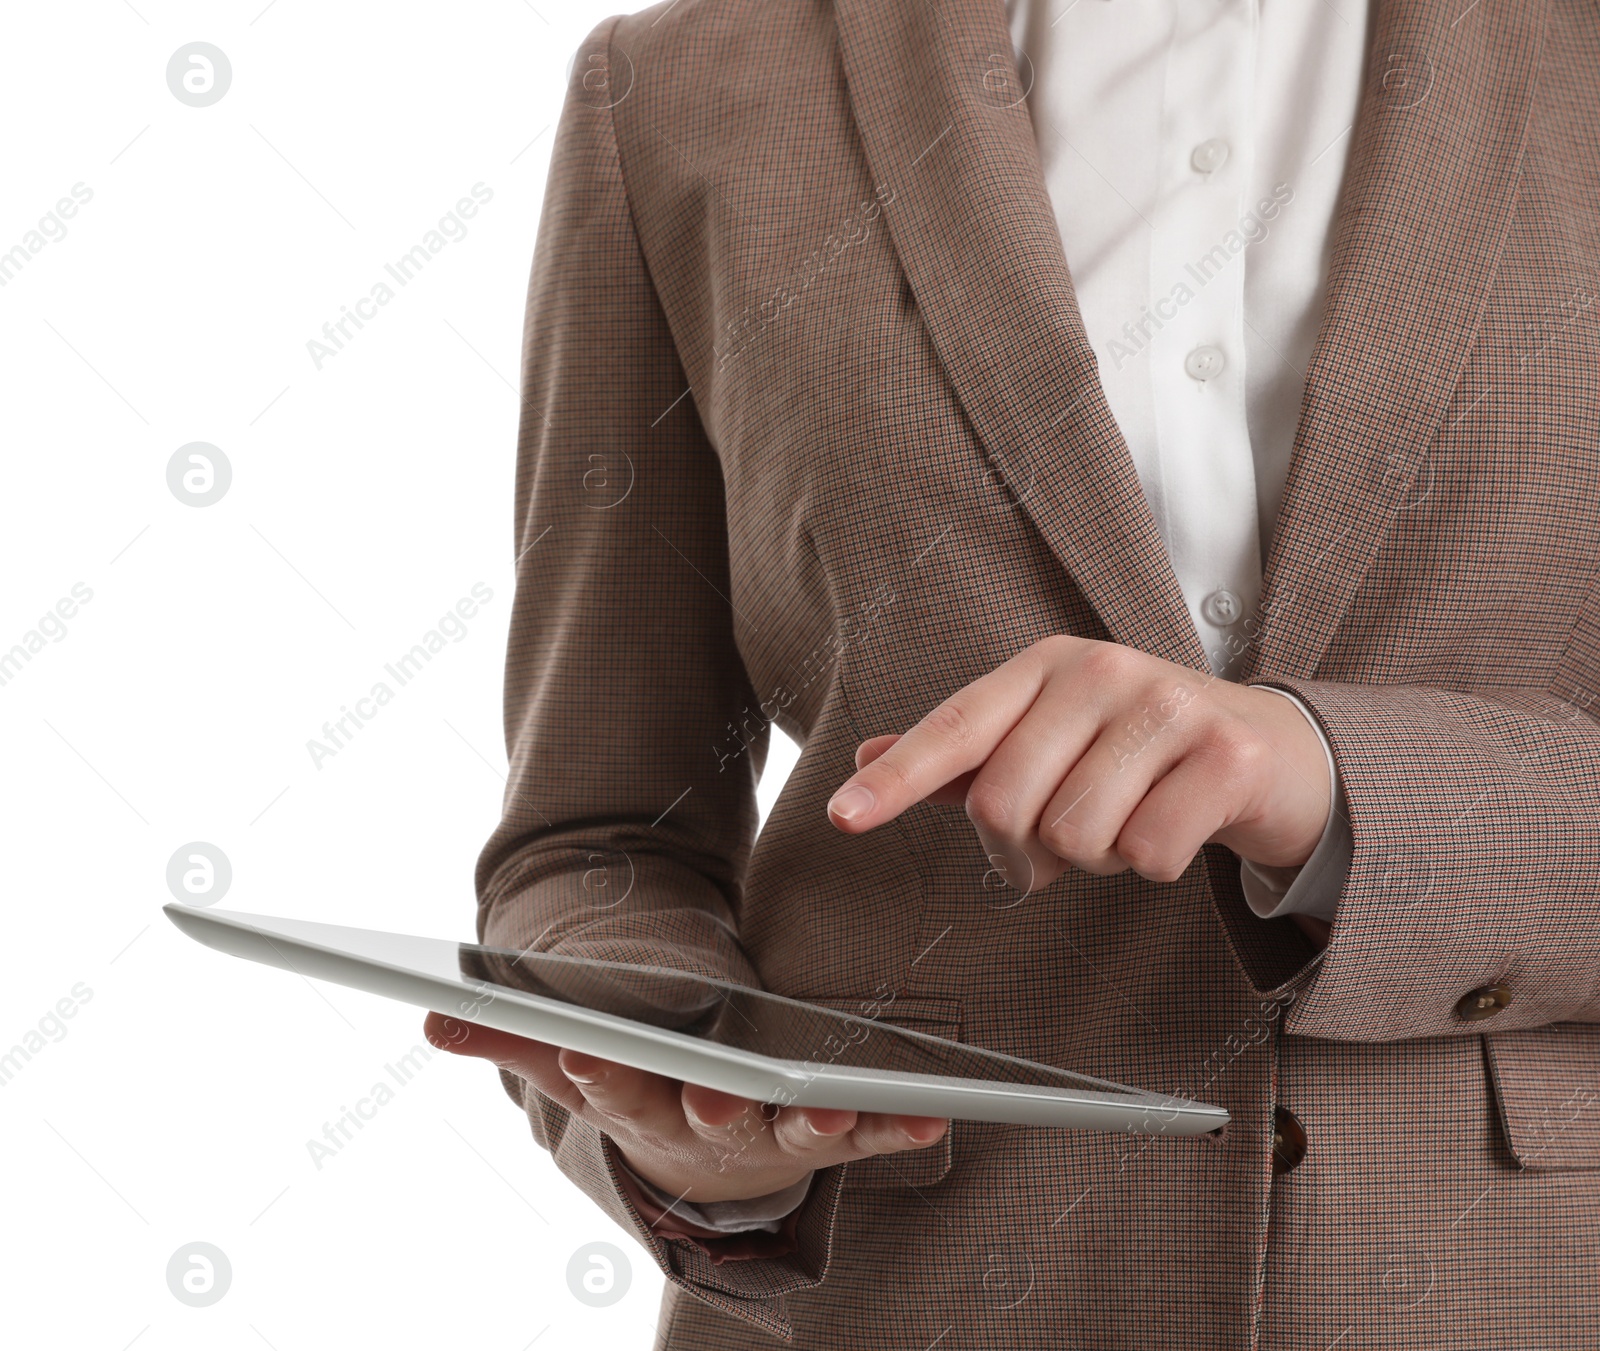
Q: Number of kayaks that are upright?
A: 0